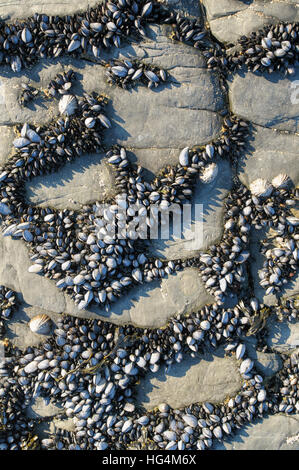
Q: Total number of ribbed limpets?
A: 5